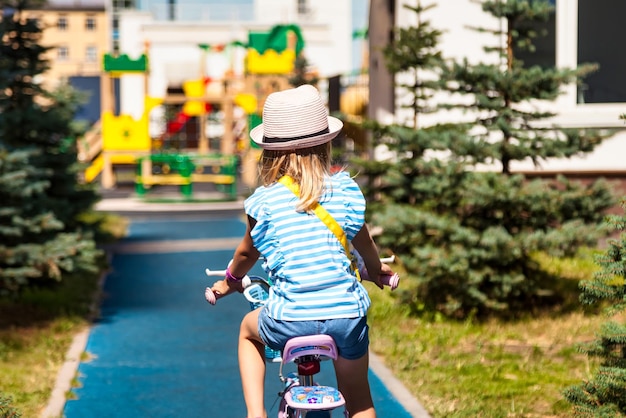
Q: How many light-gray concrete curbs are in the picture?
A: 2